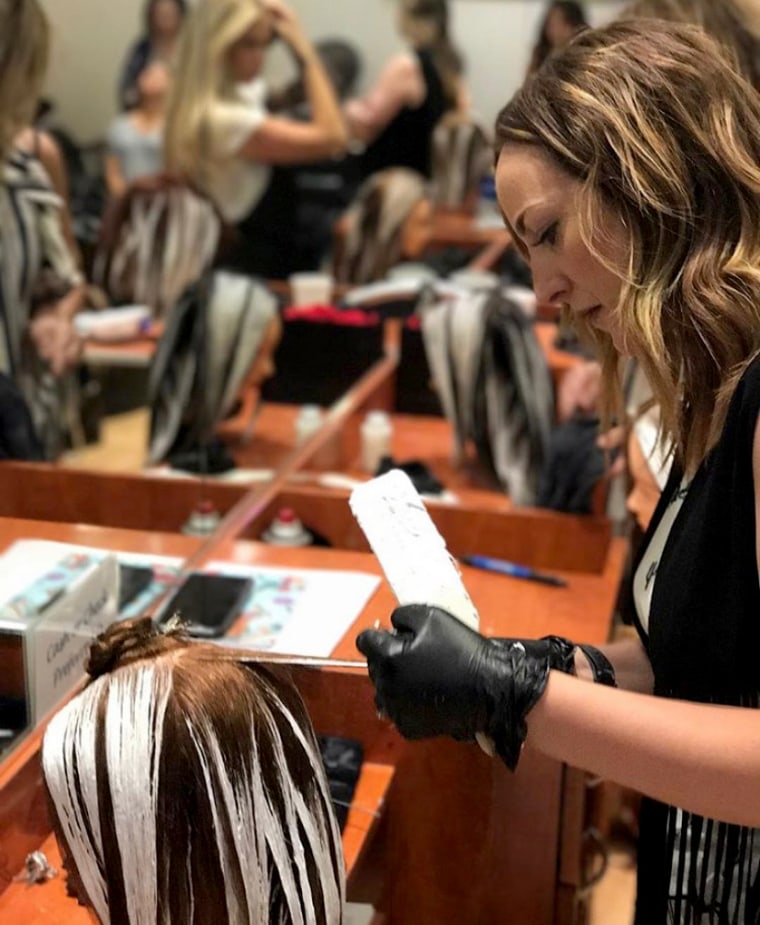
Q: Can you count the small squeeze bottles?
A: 2